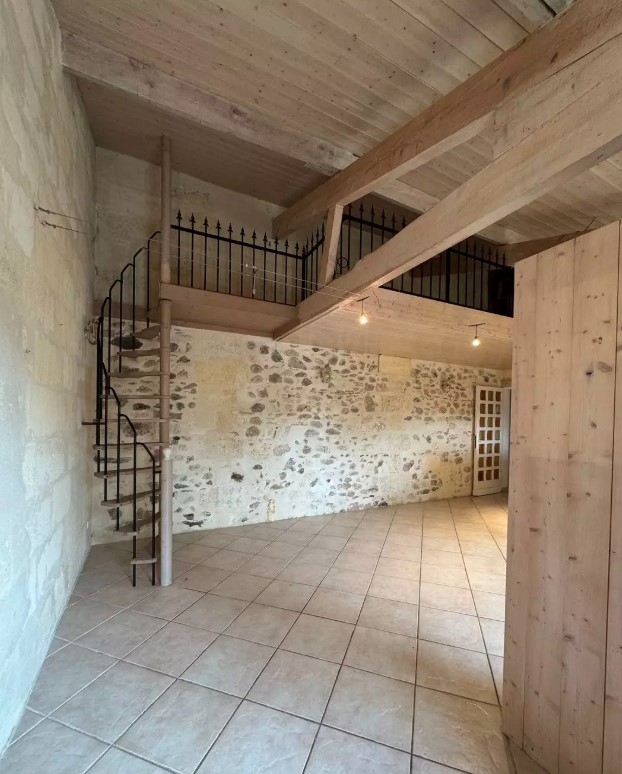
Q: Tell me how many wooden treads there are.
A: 11